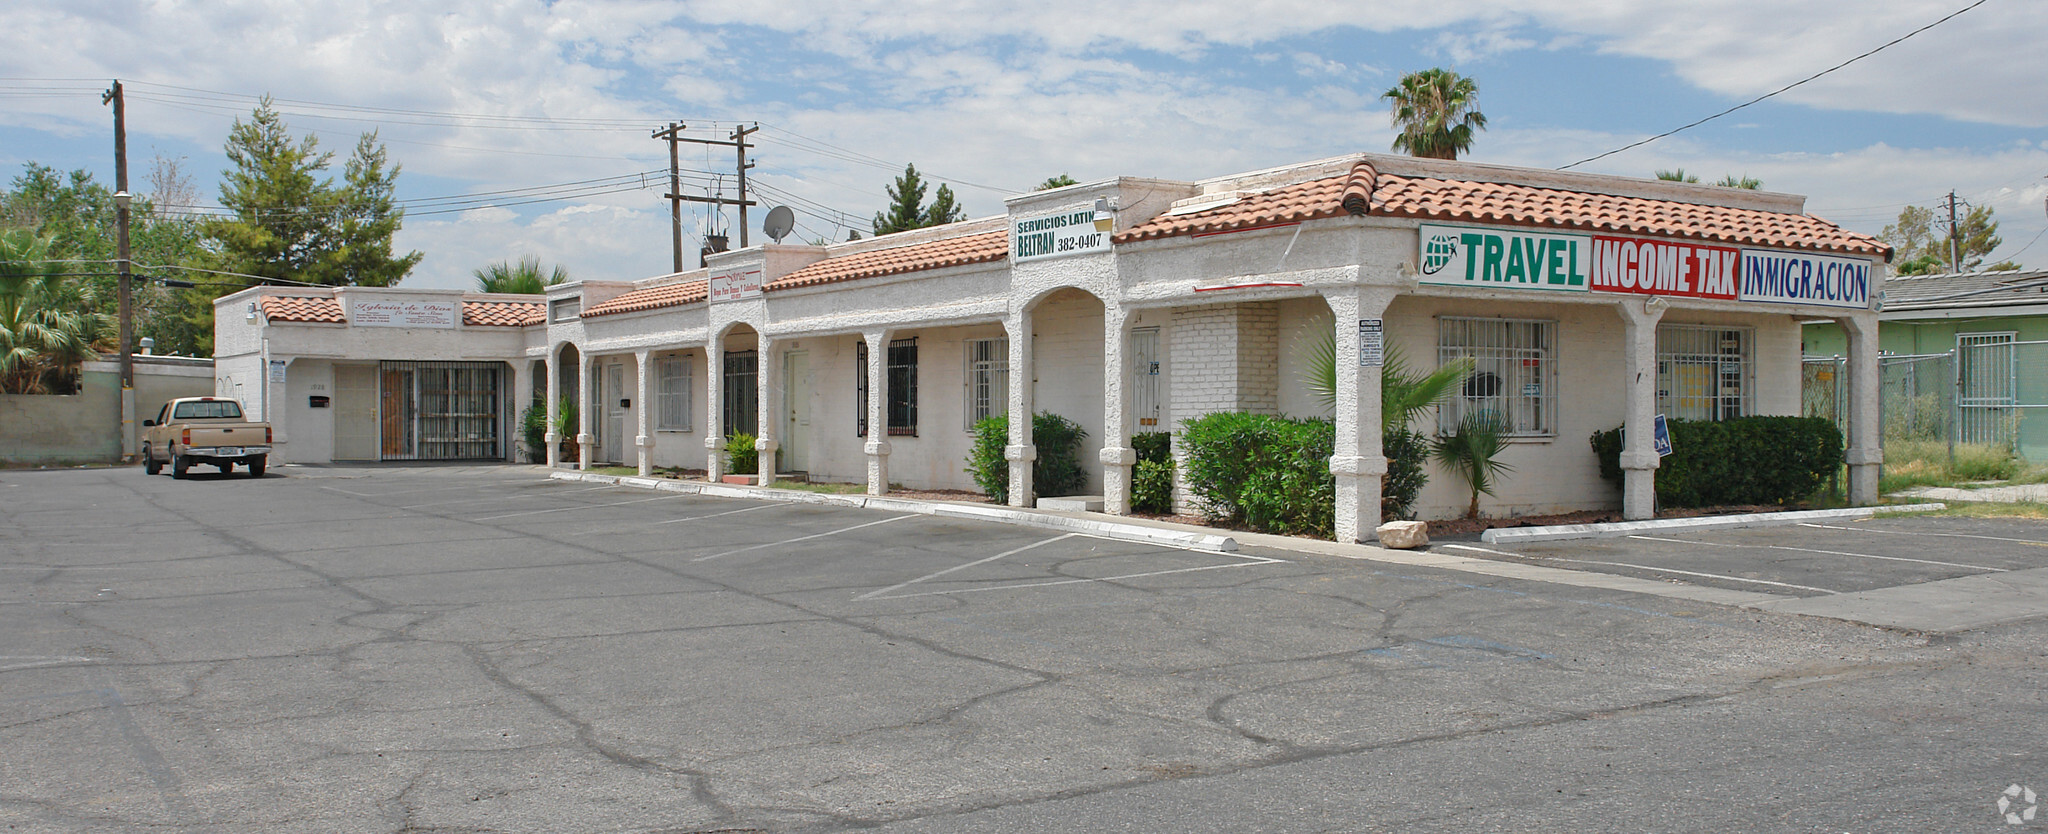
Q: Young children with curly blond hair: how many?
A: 0